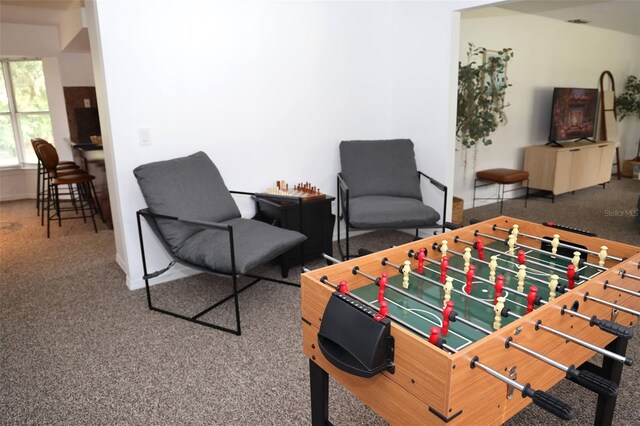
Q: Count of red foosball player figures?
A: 13